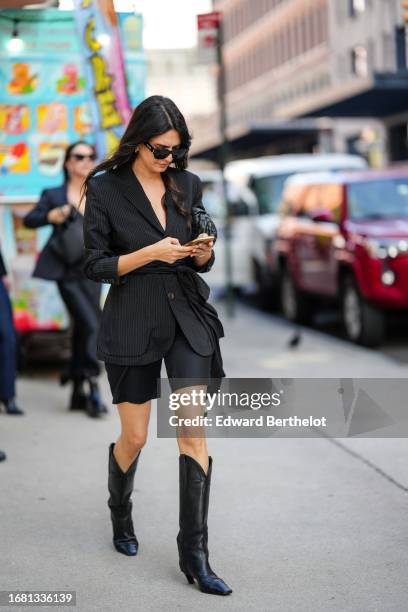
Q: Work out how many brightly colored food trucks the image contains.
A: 1